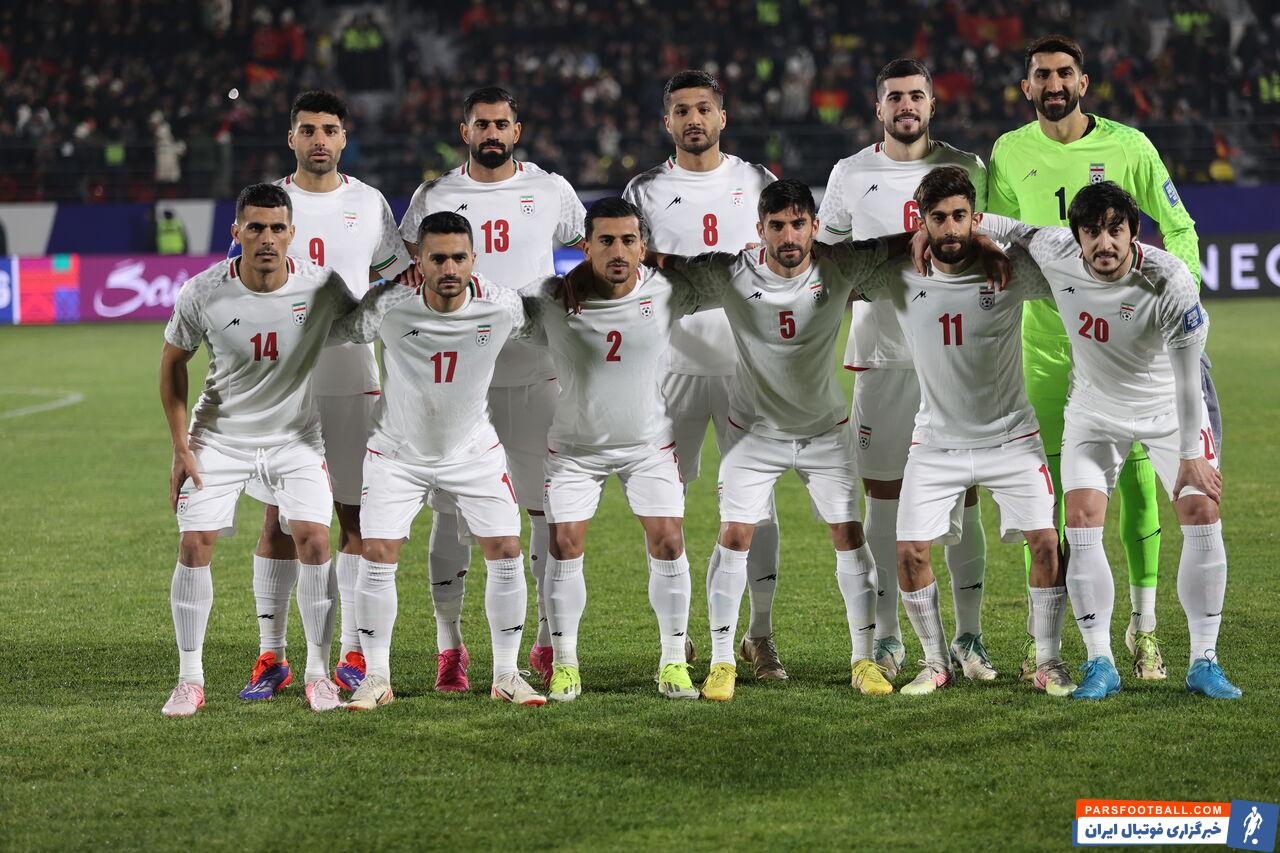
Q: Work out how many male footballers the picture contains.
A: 11